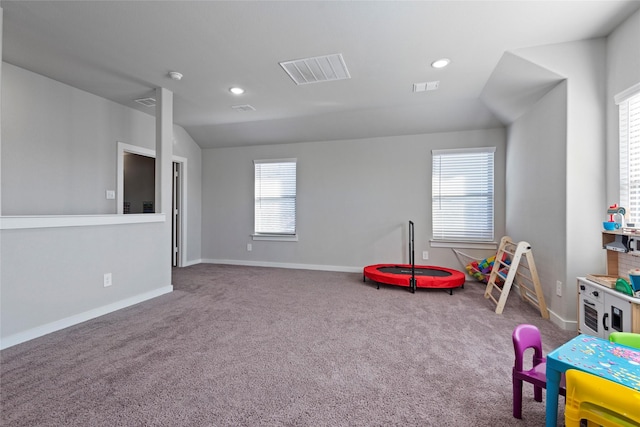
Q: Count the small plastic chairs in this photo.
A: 3